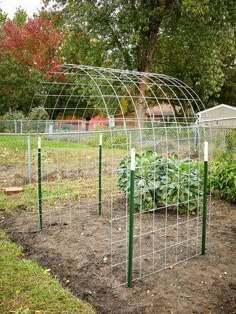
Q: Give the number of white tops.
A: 4